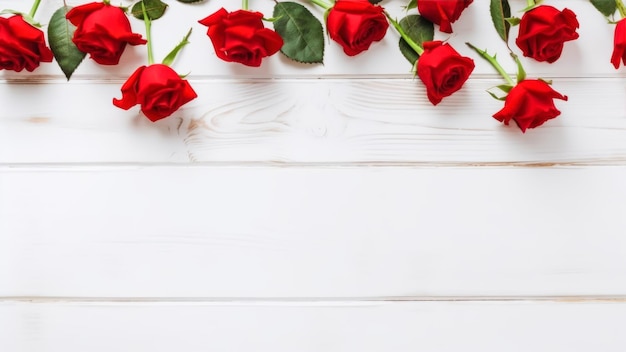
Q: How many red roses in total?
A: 10